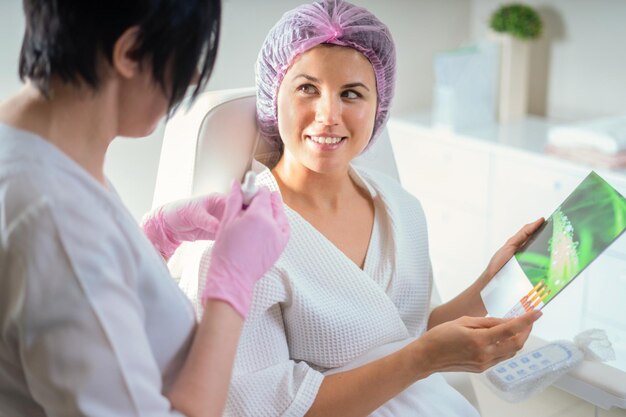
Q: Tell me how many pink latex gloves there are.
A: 2